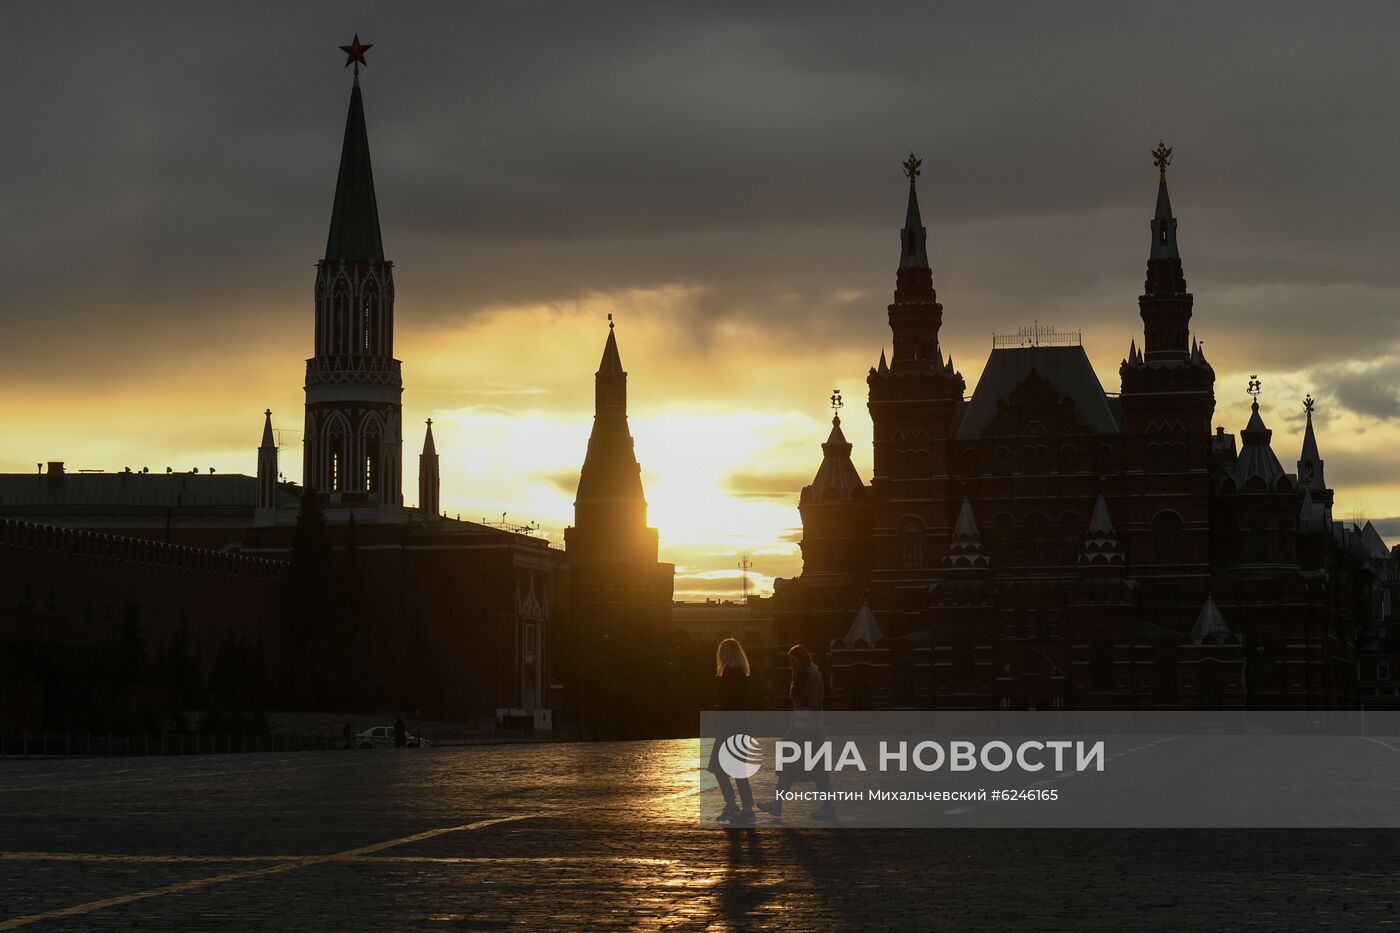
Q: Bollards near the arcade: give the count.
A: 0